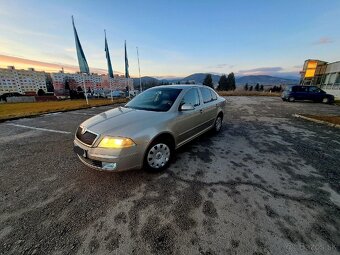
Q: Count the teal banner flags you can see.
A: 3